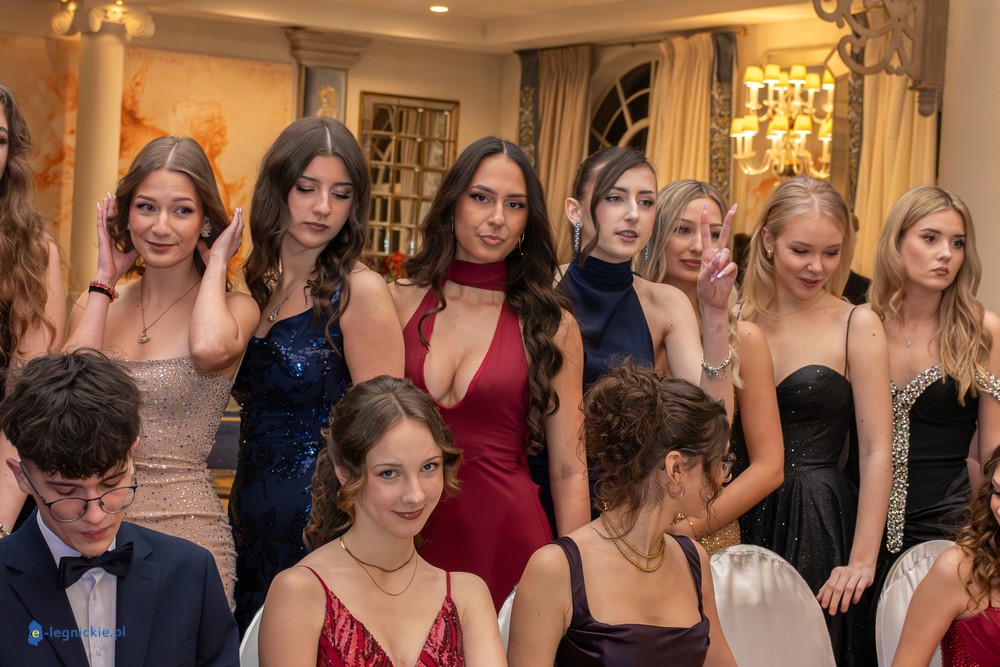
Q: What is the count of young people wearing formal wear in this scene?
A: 12